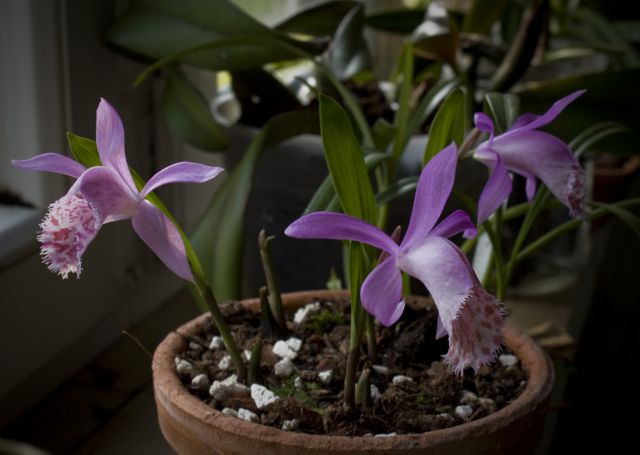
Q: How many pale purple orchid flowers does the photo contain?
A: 3